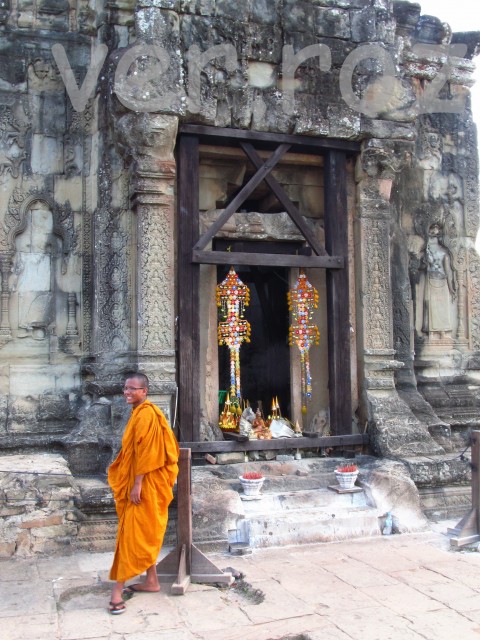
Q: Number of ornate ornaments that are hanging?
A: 2